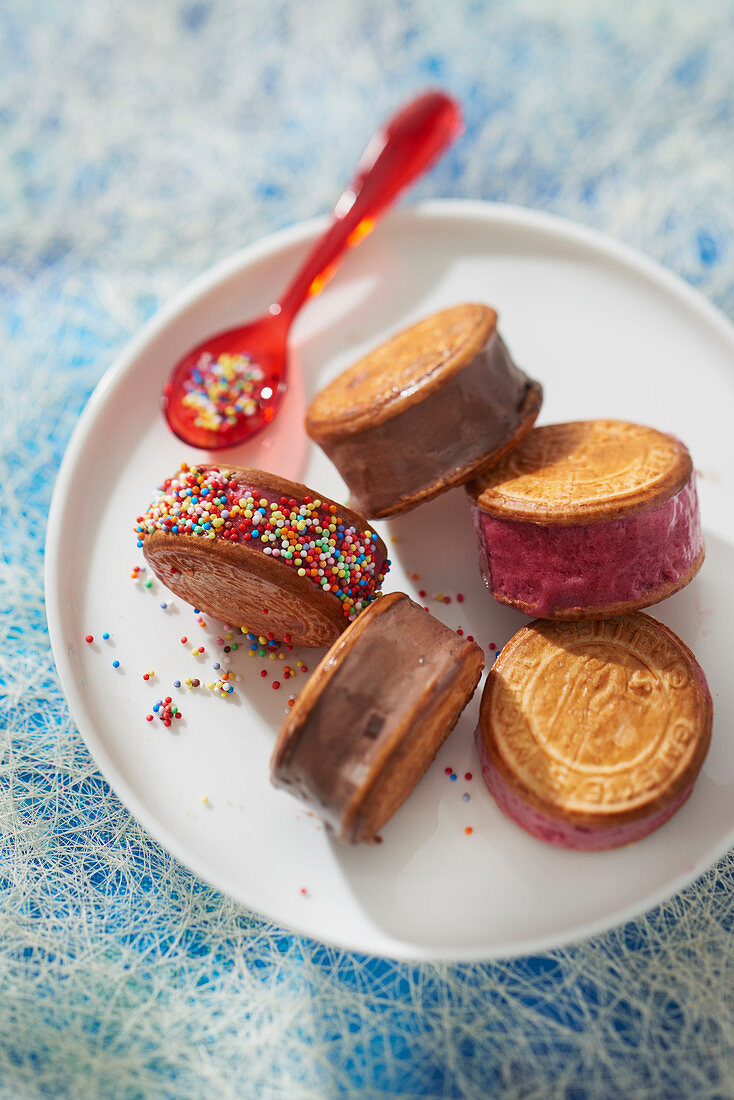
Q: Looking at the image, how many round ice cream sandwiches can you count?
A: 5